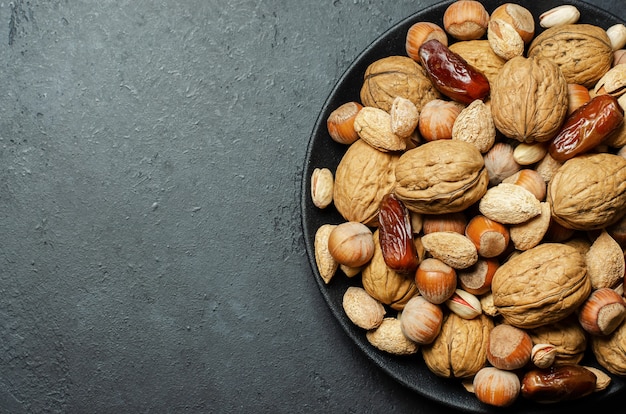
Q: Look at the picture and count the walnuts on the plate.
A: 12